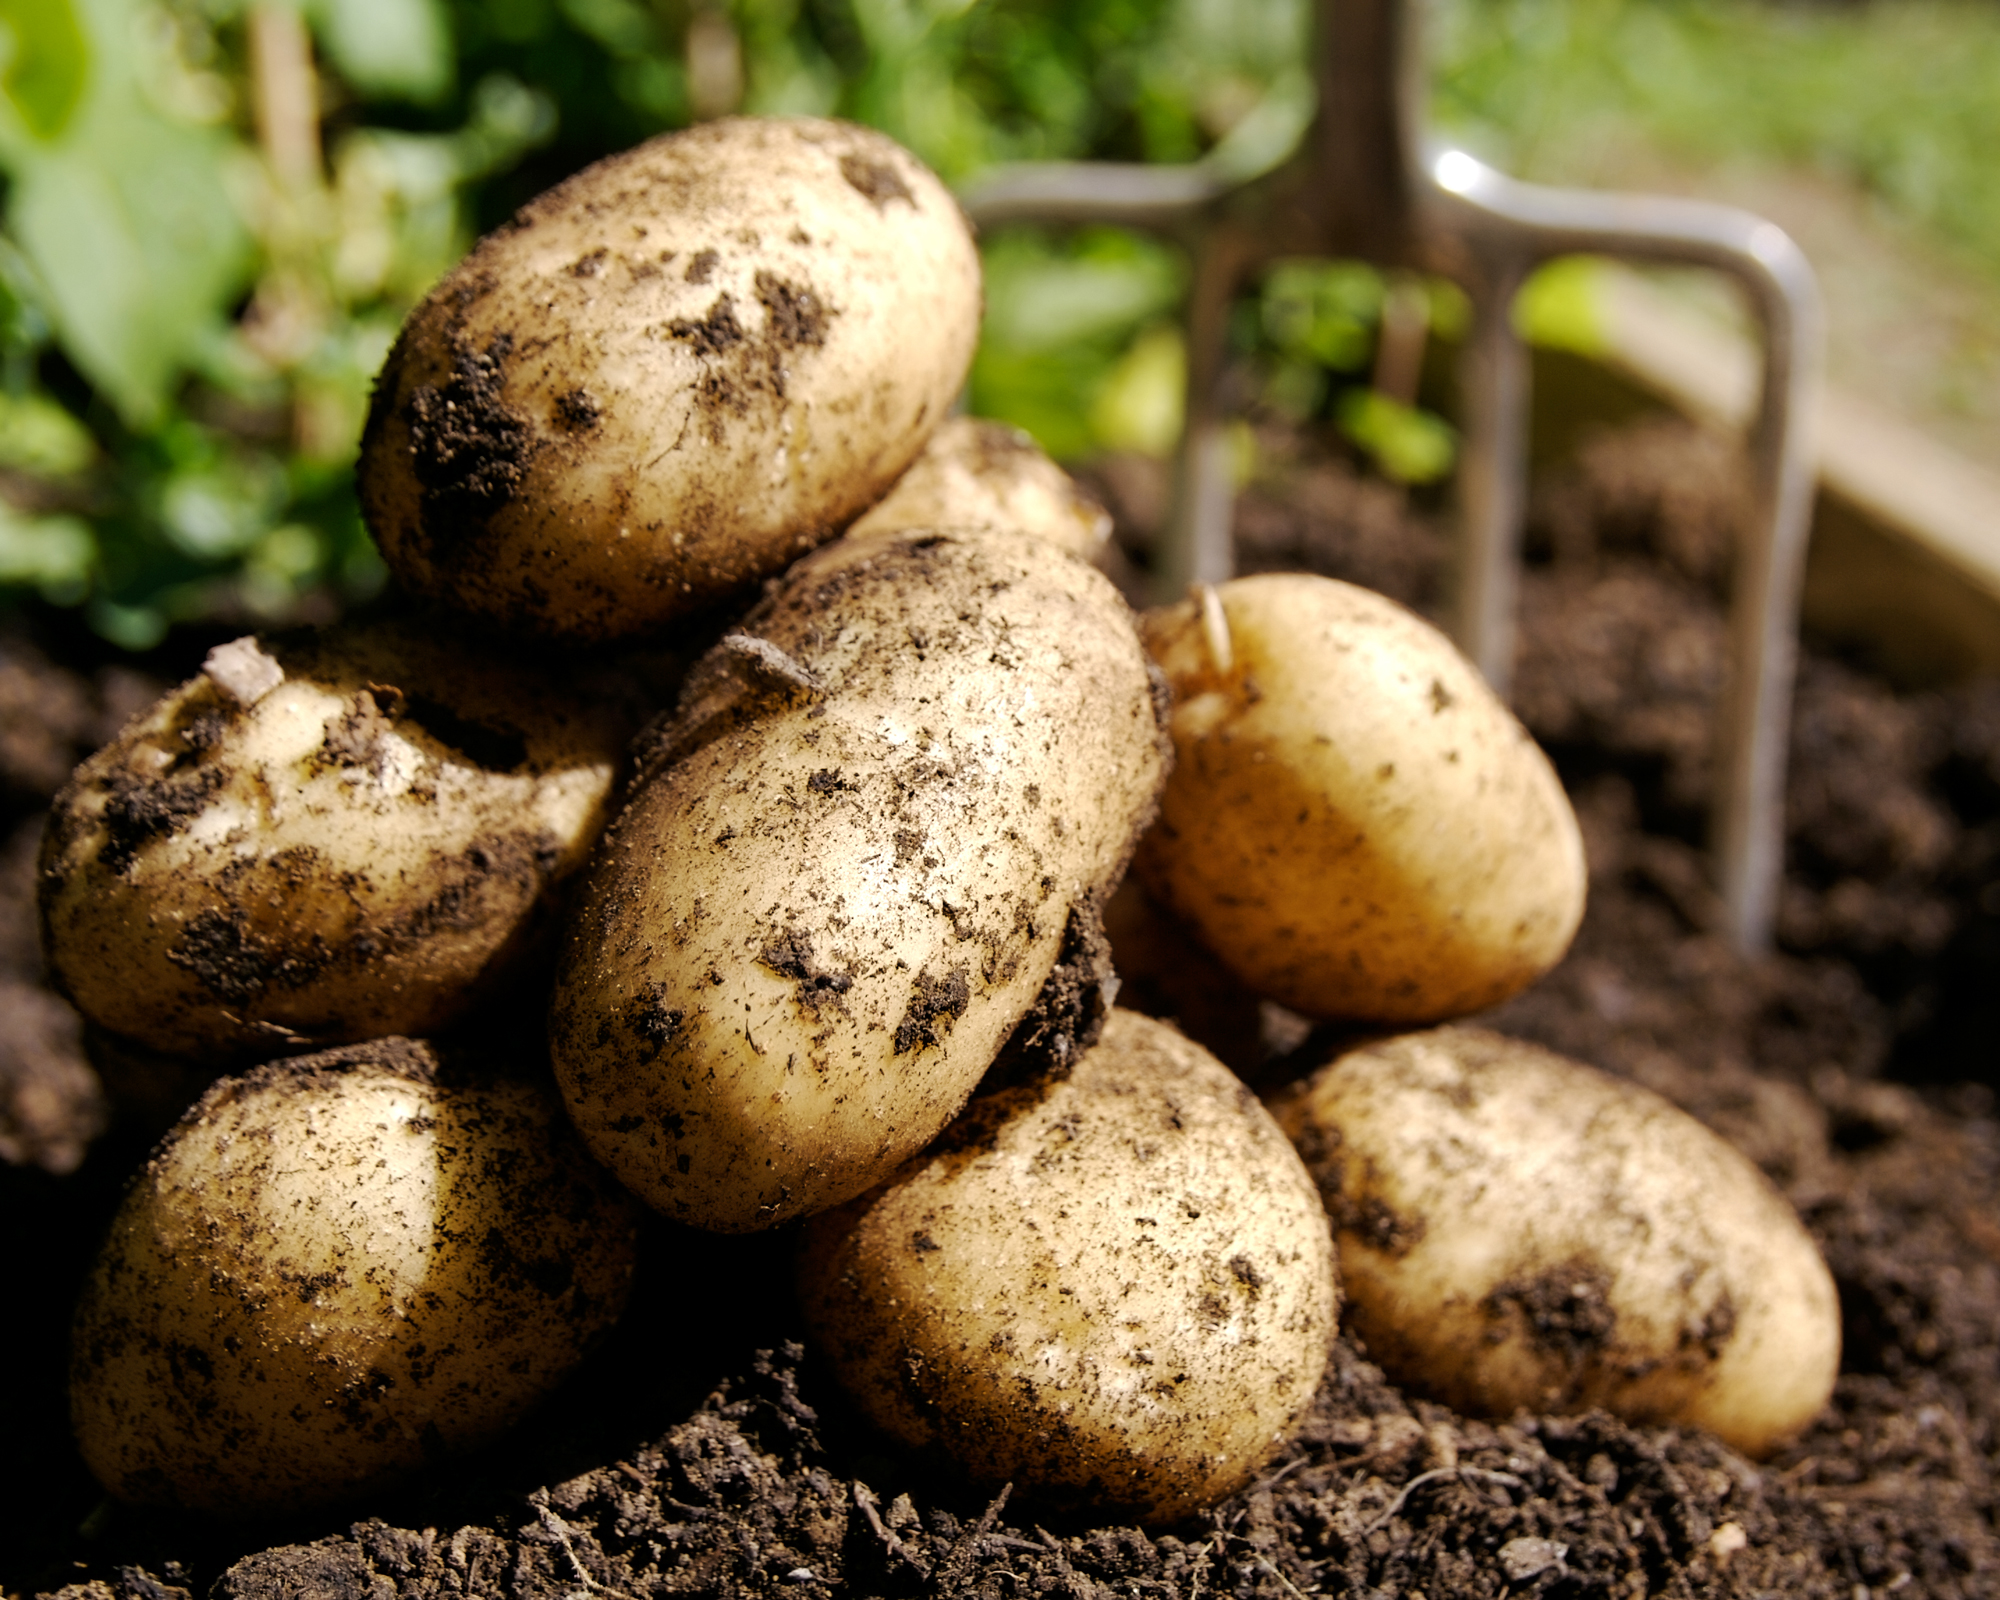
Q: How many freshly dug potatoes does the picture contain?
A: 8